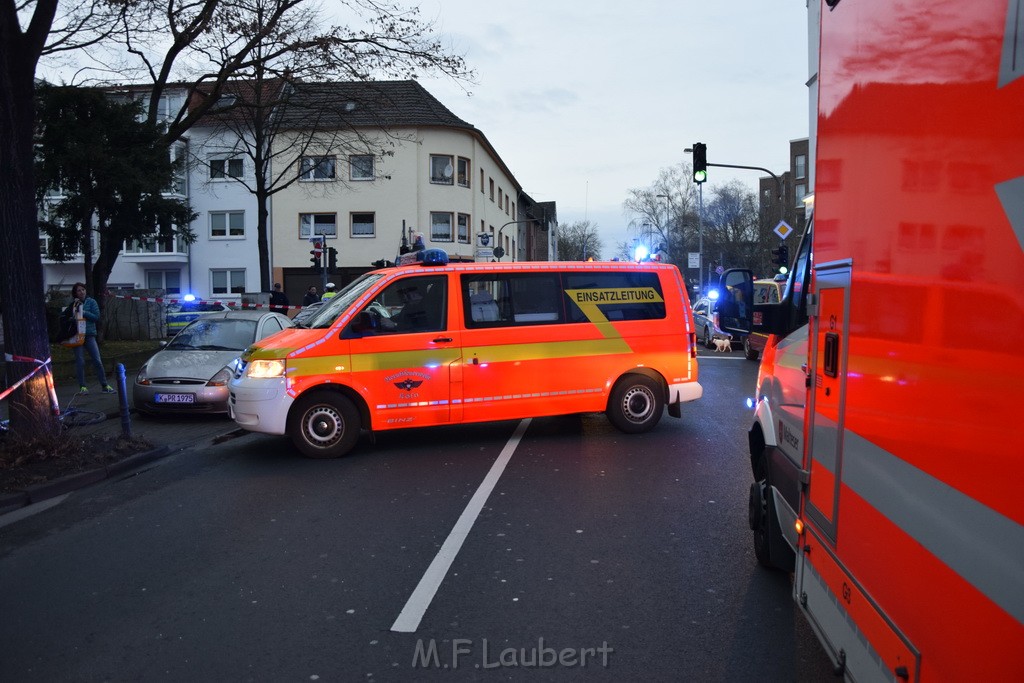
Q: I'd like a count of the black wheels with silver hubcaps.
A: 2